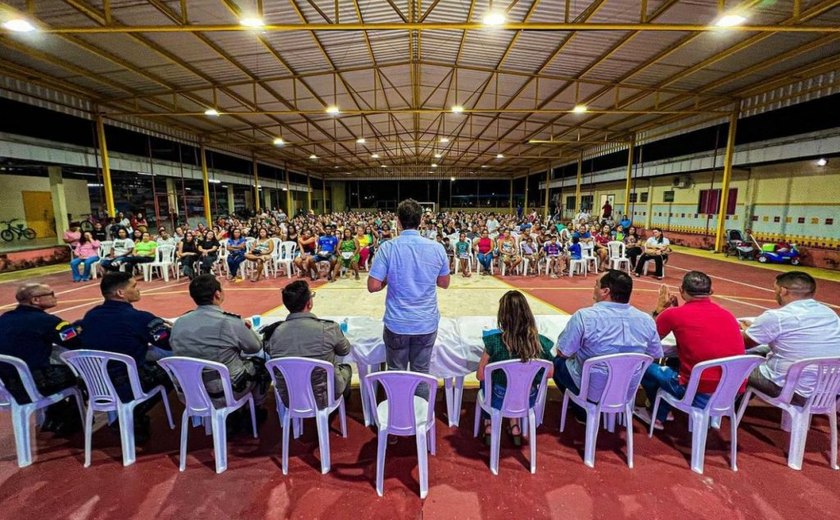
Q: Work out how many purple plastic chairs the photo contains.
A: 9